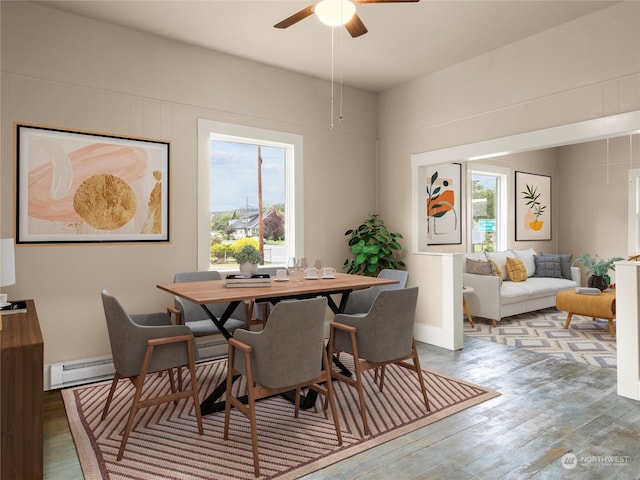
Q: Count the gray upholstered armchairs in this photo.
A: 6